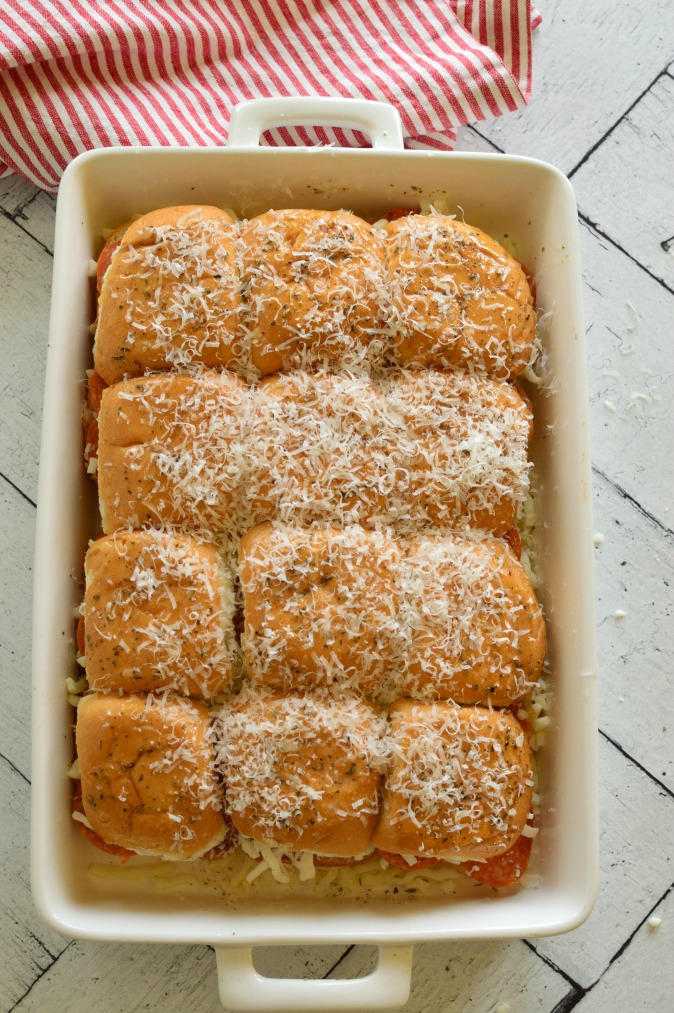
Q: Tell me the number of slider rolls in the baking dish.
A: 12